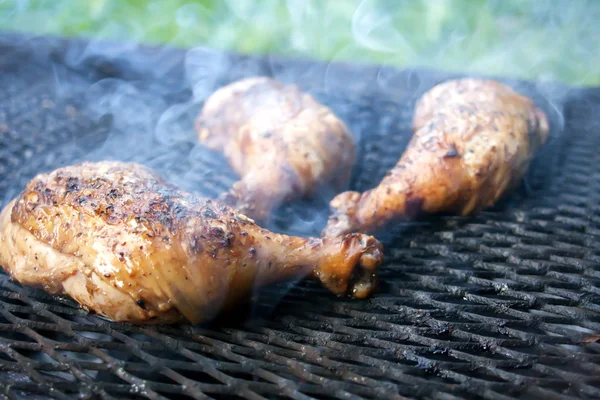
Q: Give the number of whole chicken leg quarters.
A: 3